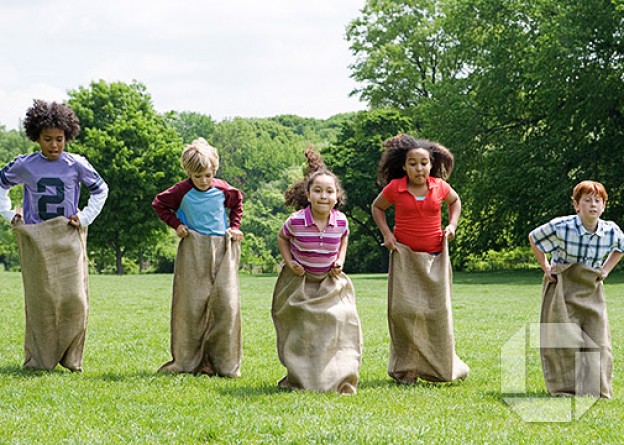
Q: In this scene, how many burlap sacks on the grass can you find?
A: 5